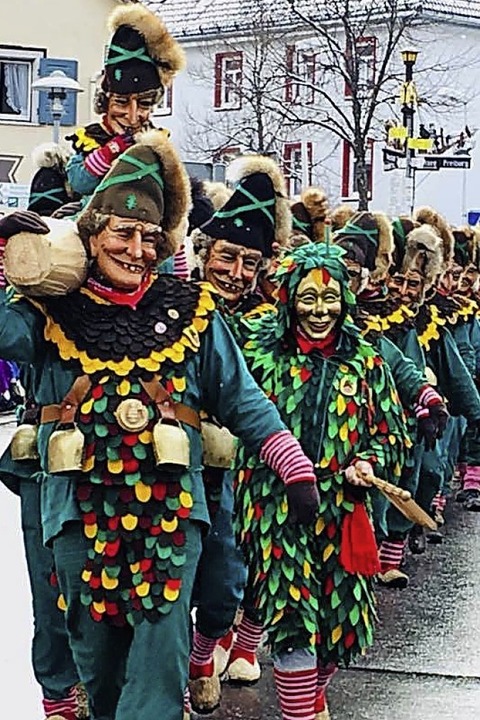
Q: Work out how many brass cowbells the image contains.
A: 4